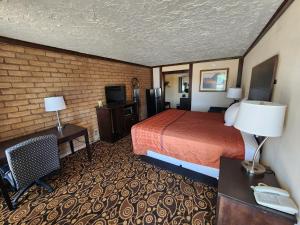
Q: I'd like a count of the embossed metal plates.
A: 0